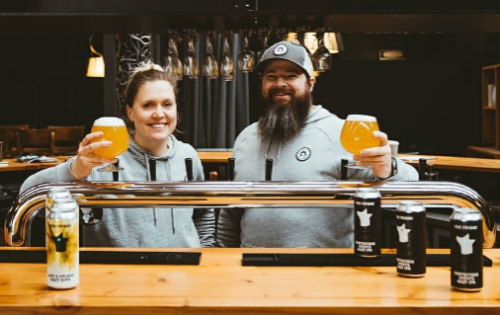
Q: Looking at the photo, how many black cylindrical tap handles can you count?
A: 7